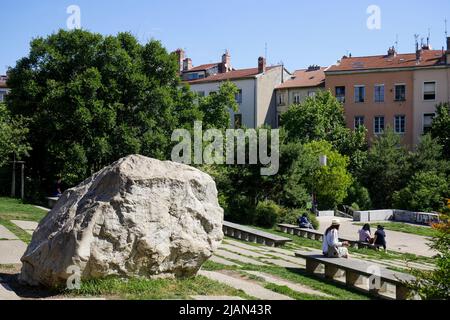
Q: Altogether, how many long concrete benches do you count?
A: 3